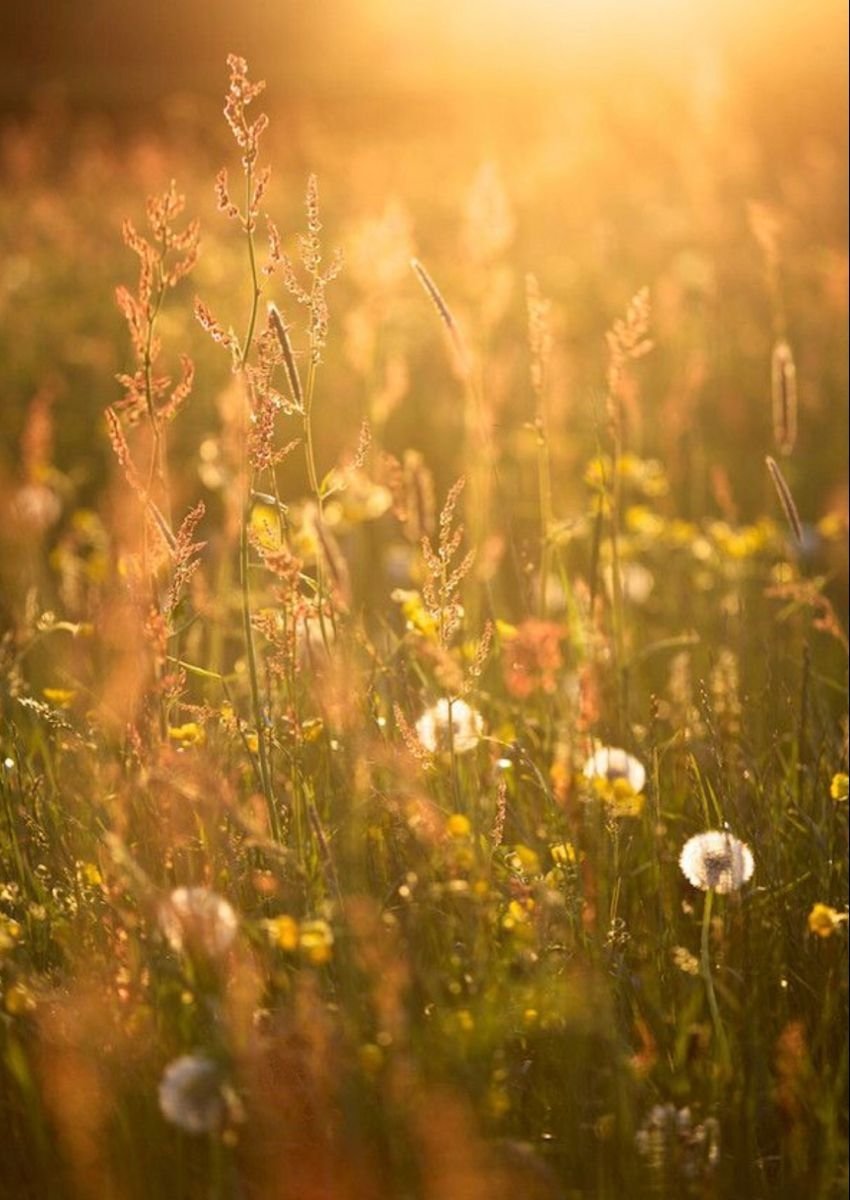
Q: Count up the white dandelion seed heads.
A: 5